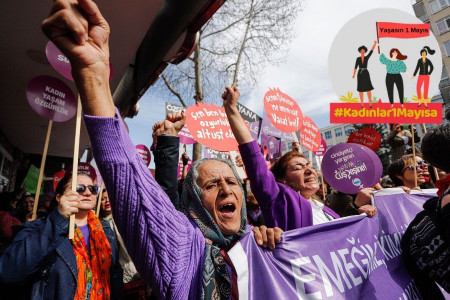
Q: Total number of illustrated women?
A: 3